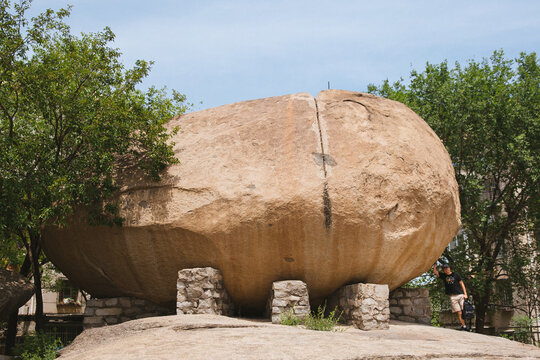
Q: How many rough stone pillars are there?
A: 3